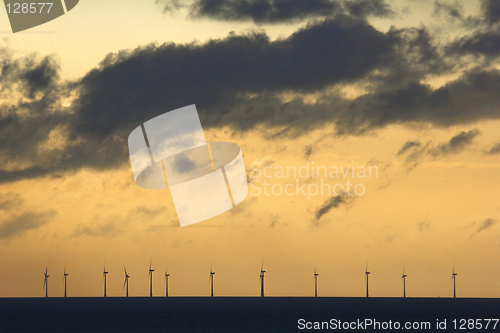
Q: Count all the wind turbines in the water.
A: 12